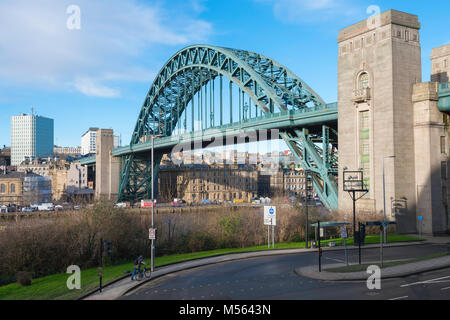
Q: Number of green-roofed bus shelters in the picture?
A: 2